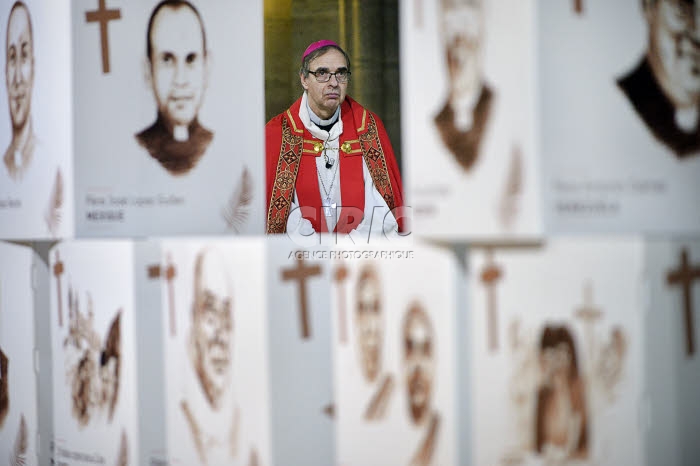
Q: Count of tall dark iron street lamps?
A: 0